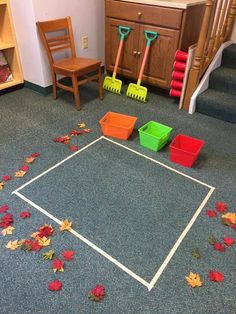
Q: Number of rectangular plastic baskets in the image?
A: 3